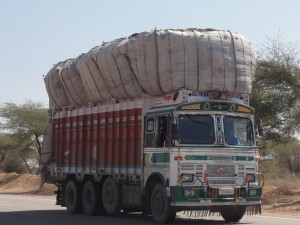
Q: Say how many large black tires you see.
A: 5